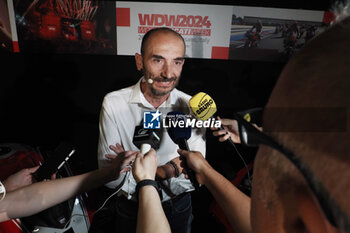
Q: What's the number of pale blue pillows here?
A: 0